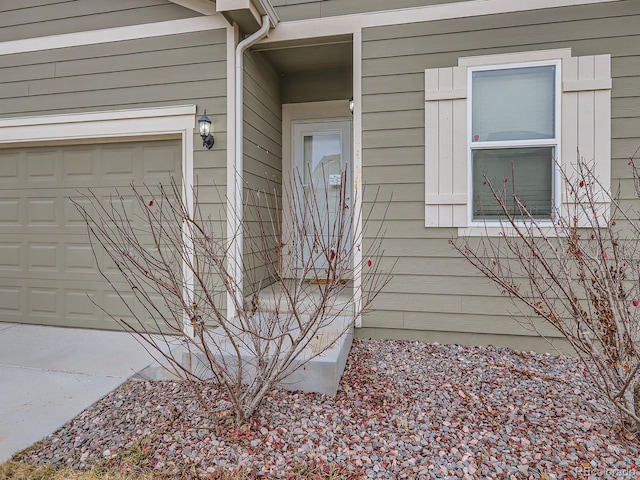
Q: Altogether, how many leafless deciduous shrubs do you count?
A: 2